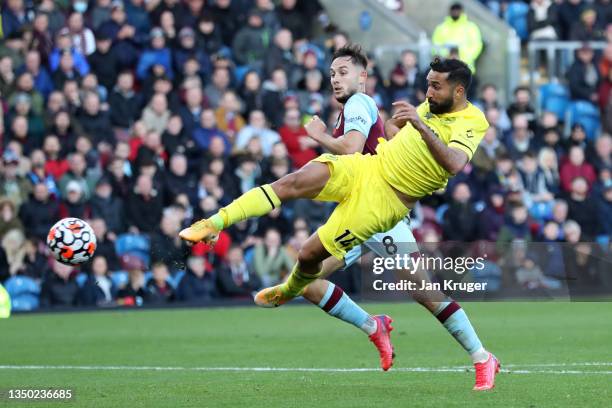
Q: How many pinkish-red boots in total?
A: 2